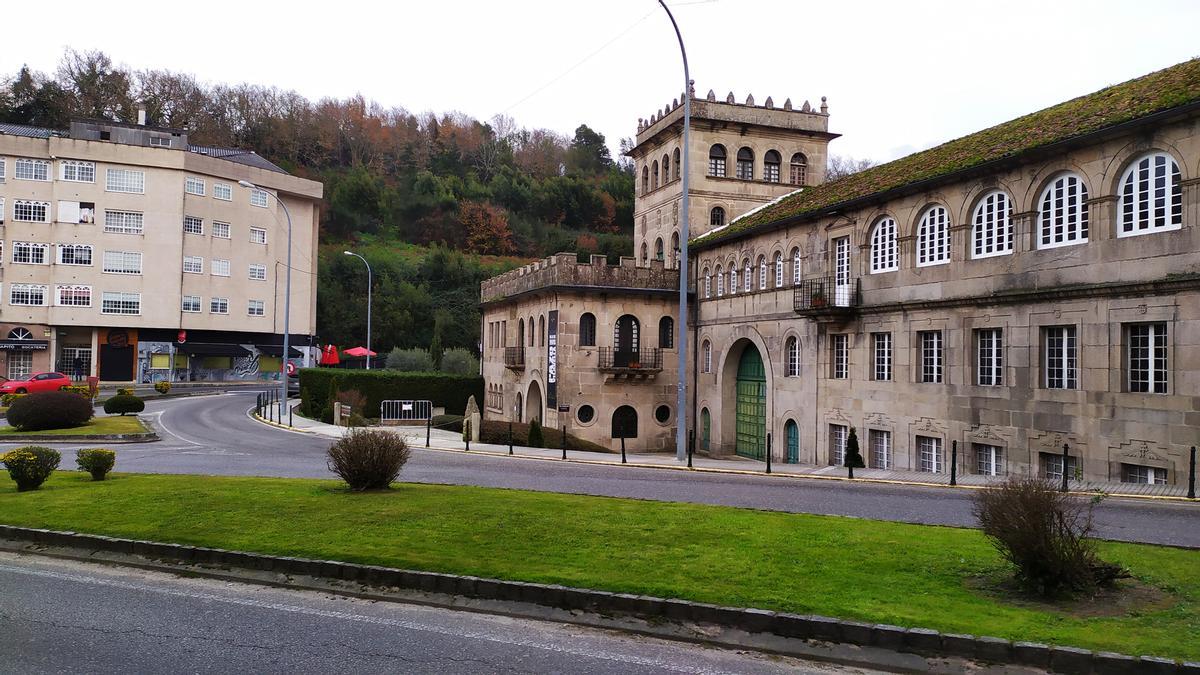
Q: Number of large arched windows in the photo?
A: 5